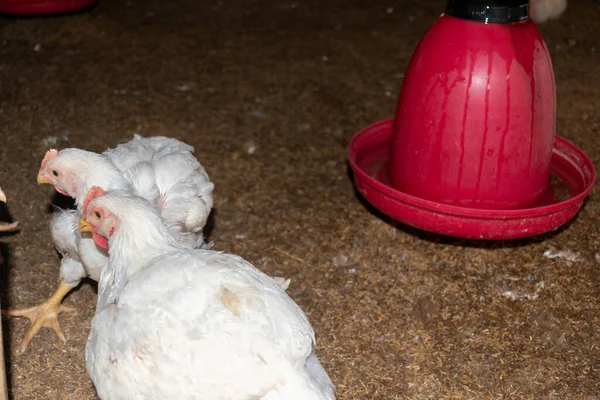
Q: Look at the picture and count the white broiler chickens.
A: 2